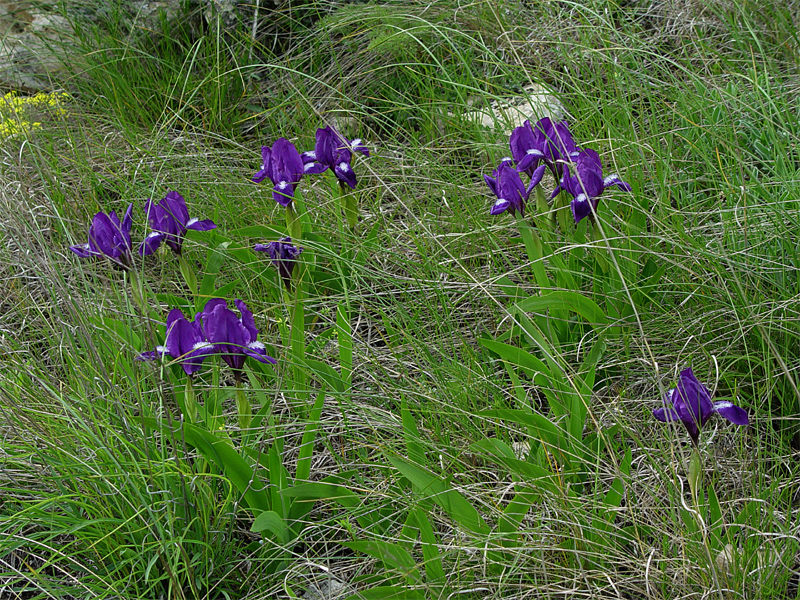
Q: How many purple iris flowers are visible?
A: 12